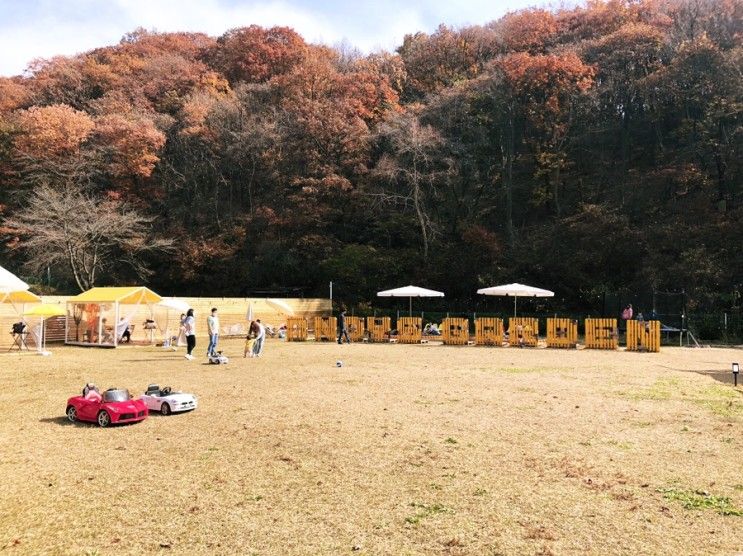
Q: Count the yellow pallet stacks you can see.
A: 11